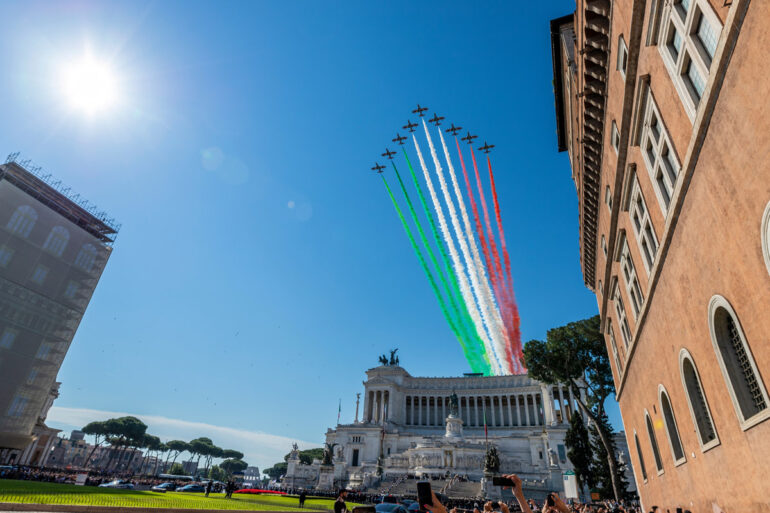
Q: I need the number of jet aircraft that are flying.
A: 9